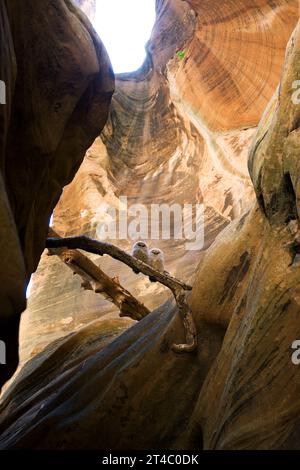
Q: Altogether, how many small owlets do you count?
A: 2